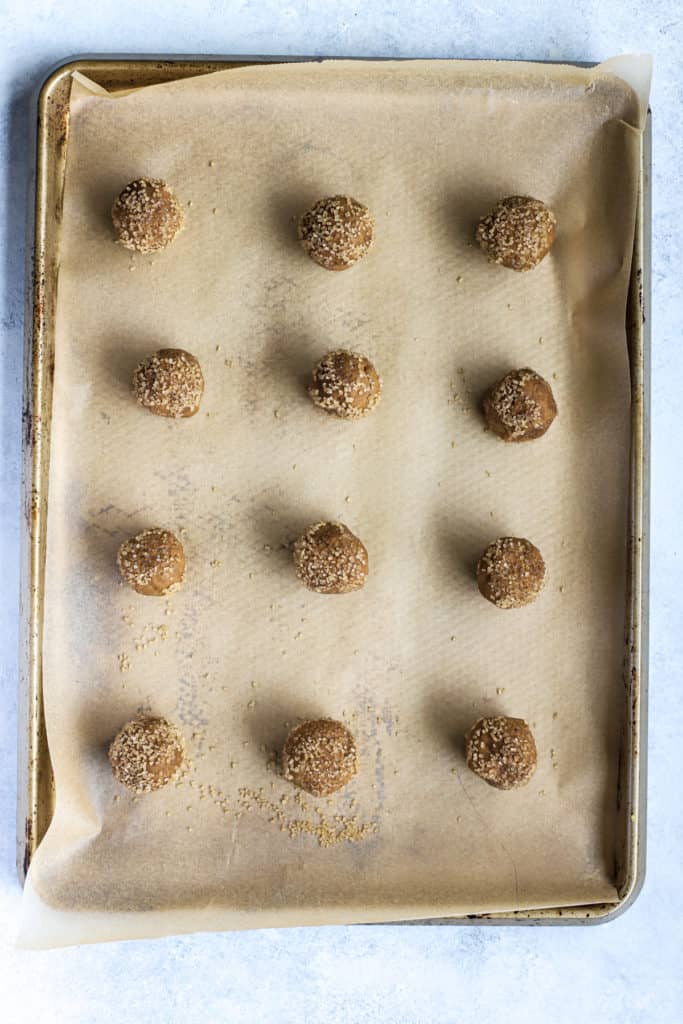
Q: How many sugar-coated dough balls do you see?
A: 12